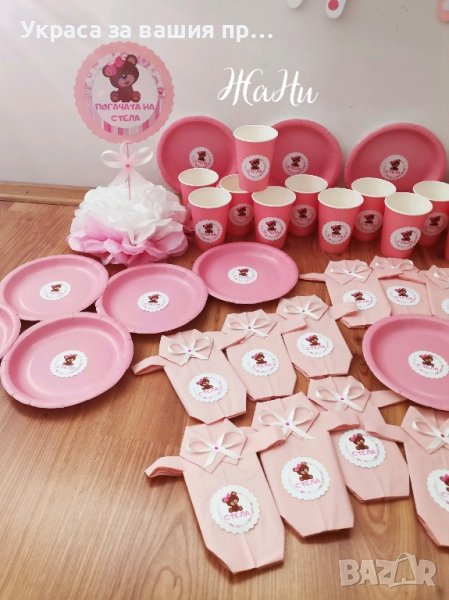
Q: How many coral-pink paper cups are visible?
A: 10